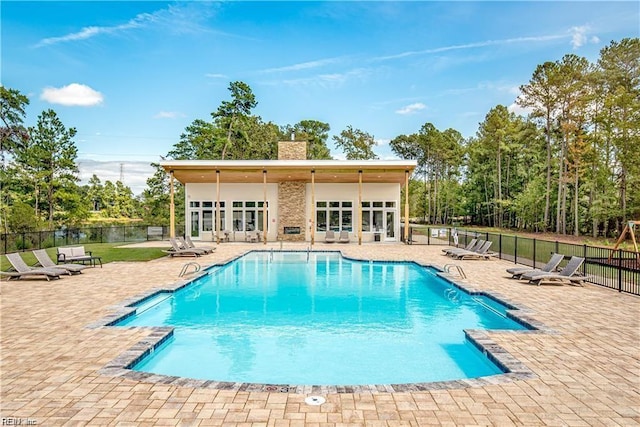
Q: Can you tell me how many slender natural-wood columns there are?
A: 6